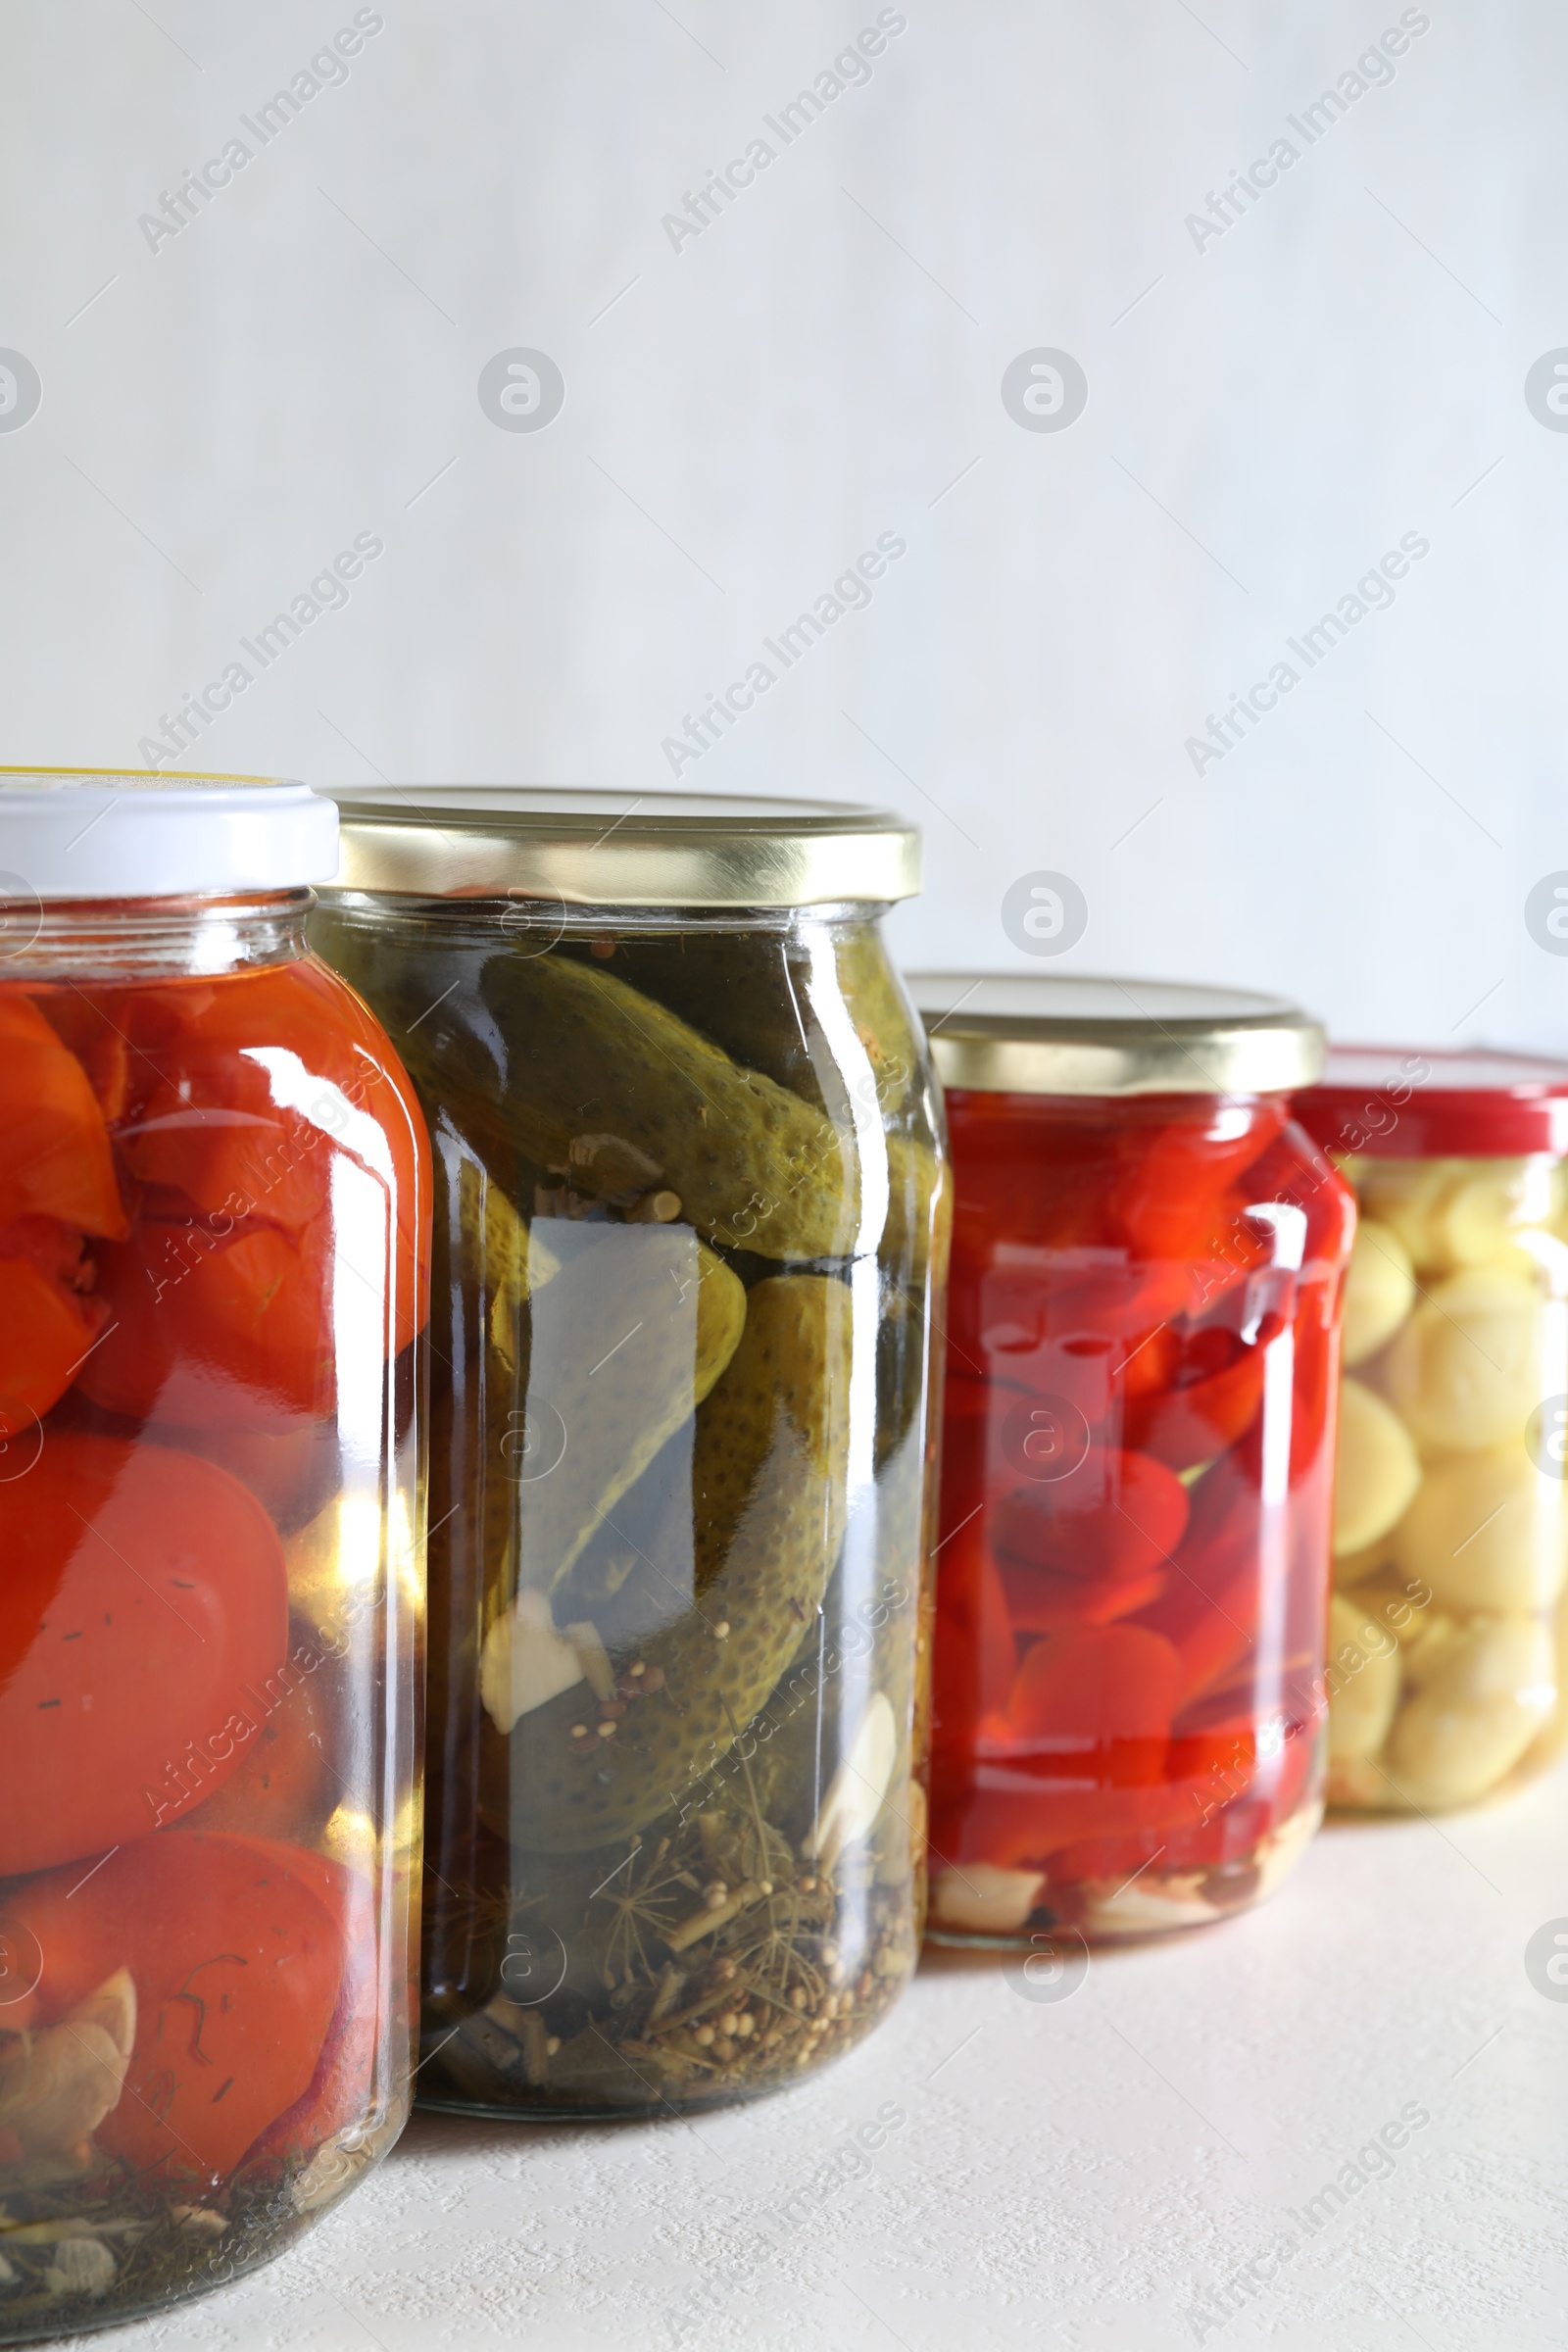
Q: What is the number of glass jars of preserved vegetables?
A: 4